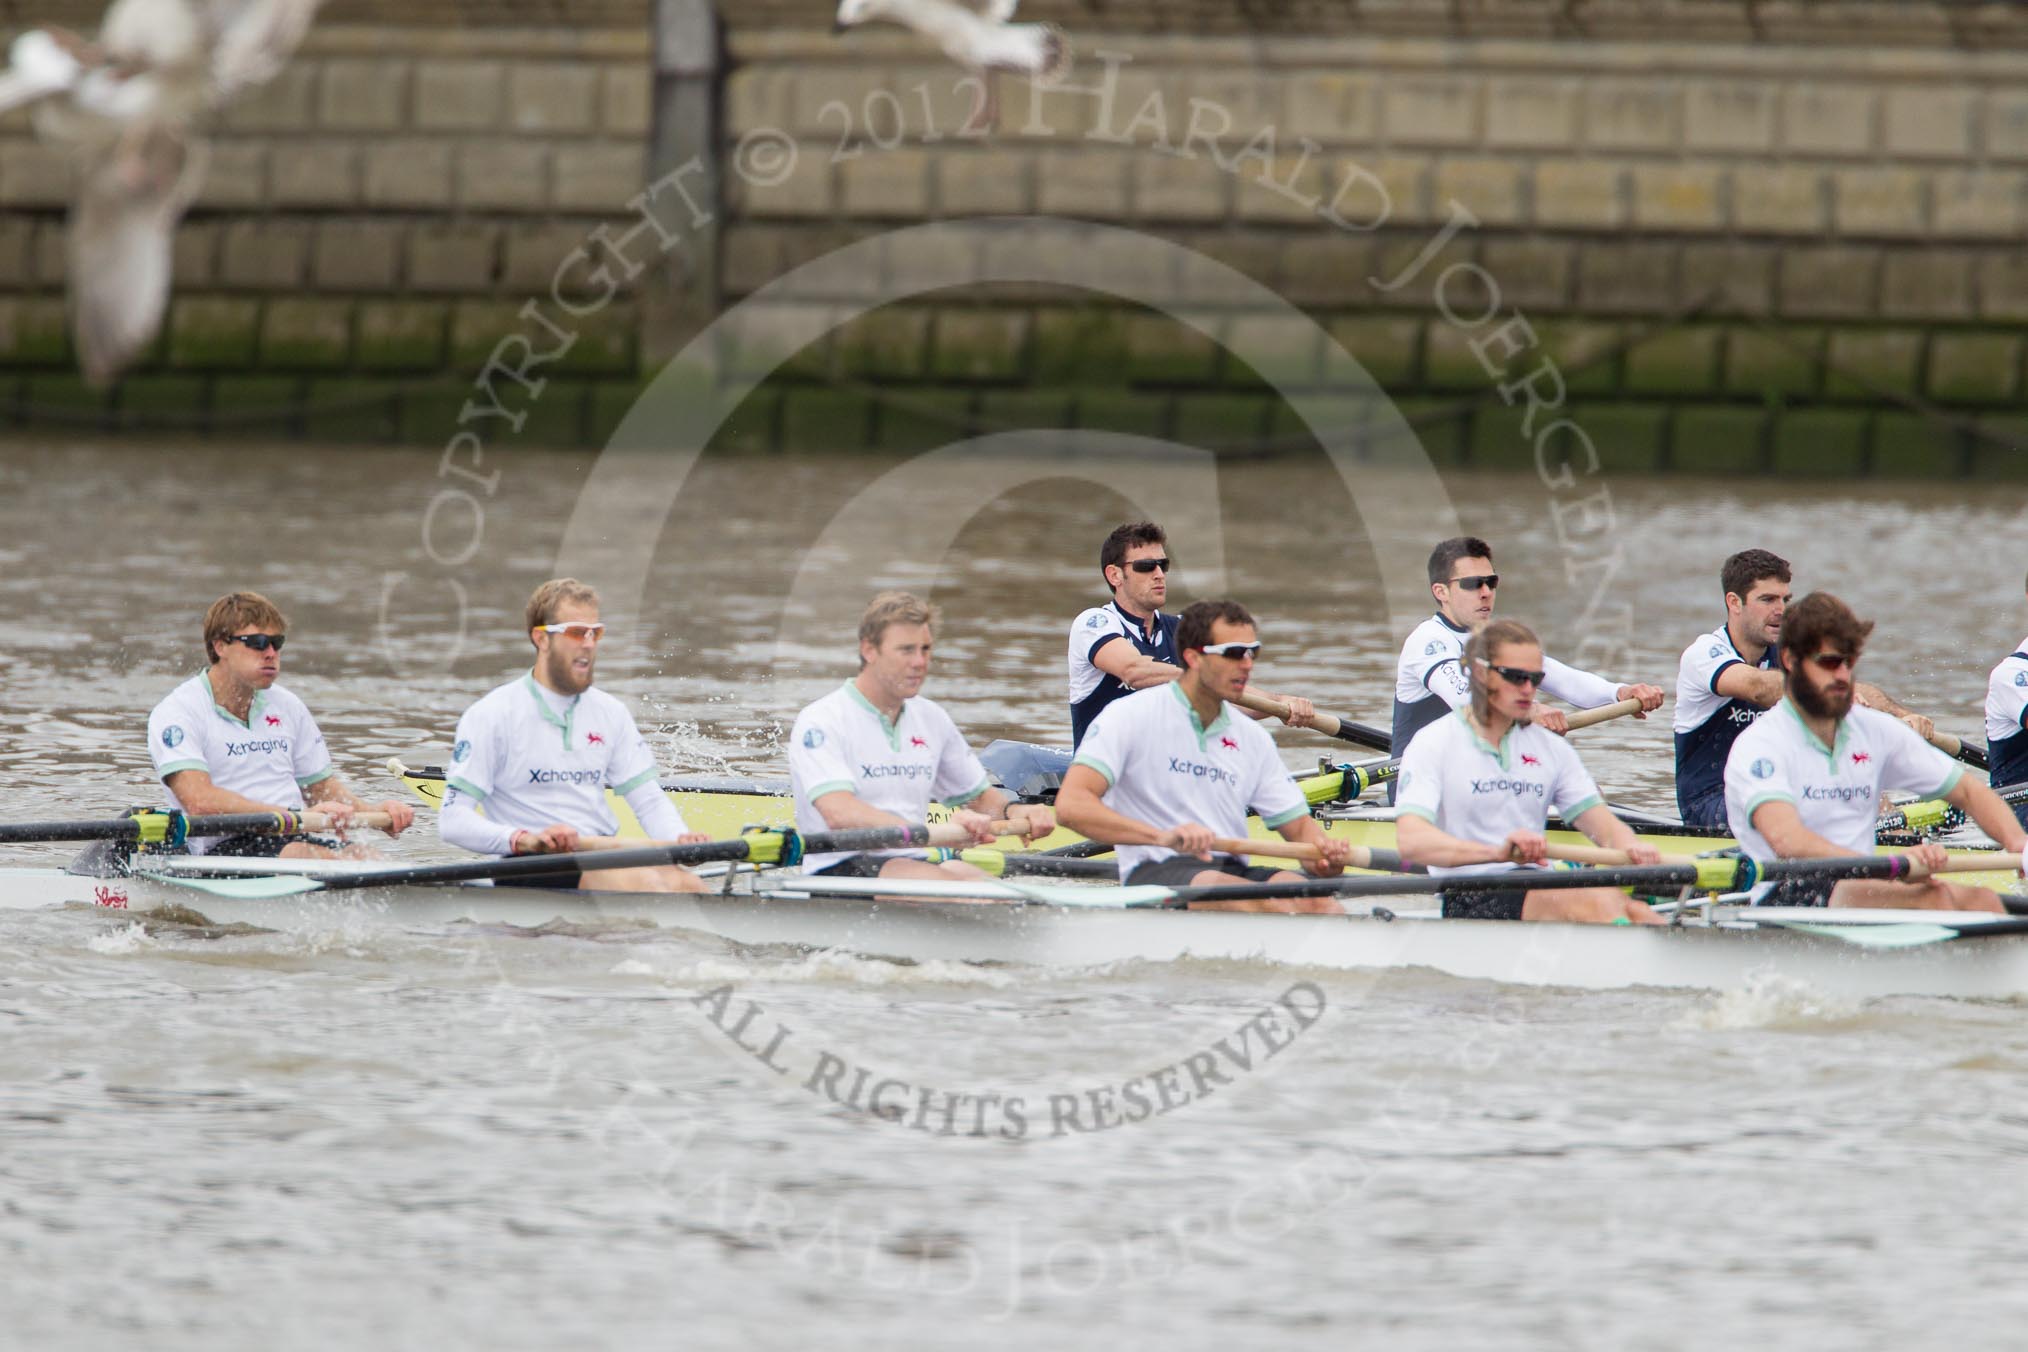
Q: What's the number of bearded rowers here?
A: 2